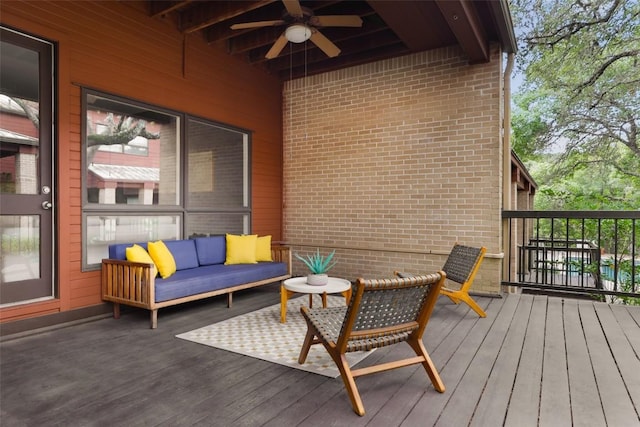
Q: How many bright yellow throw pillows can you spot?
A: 4